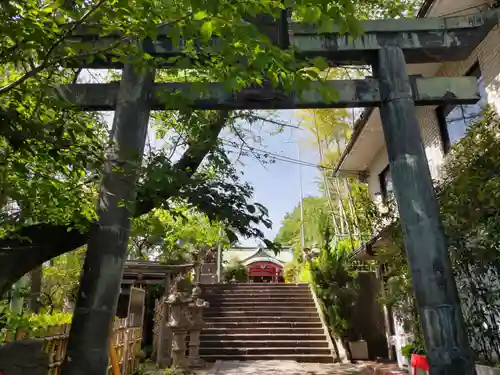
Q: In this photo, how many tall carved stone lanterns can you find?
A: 2